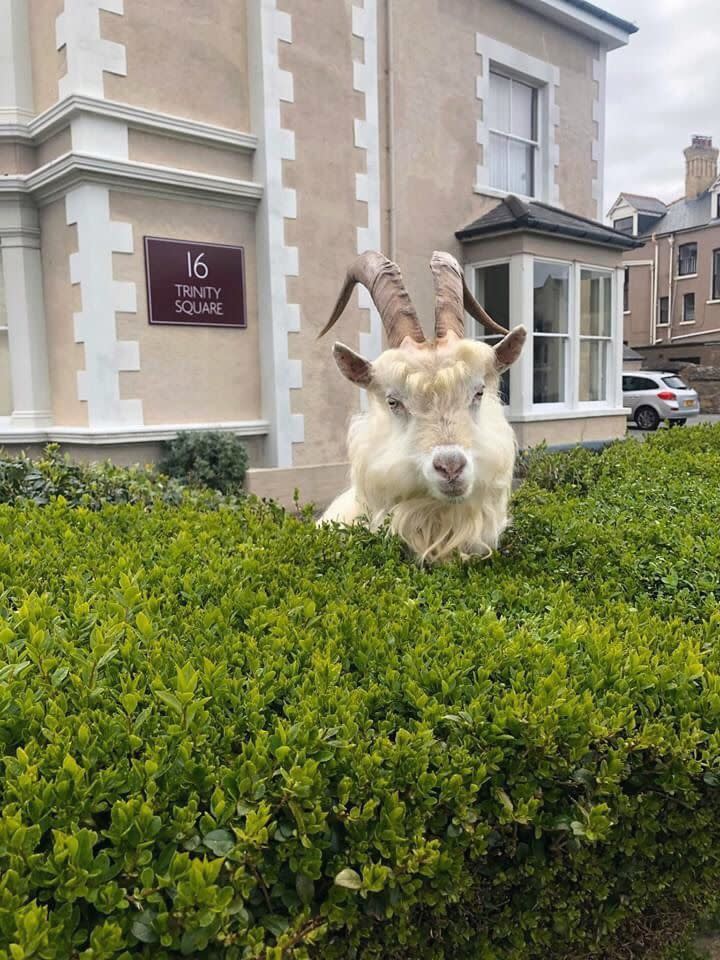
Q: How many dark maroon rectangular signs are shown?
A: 1